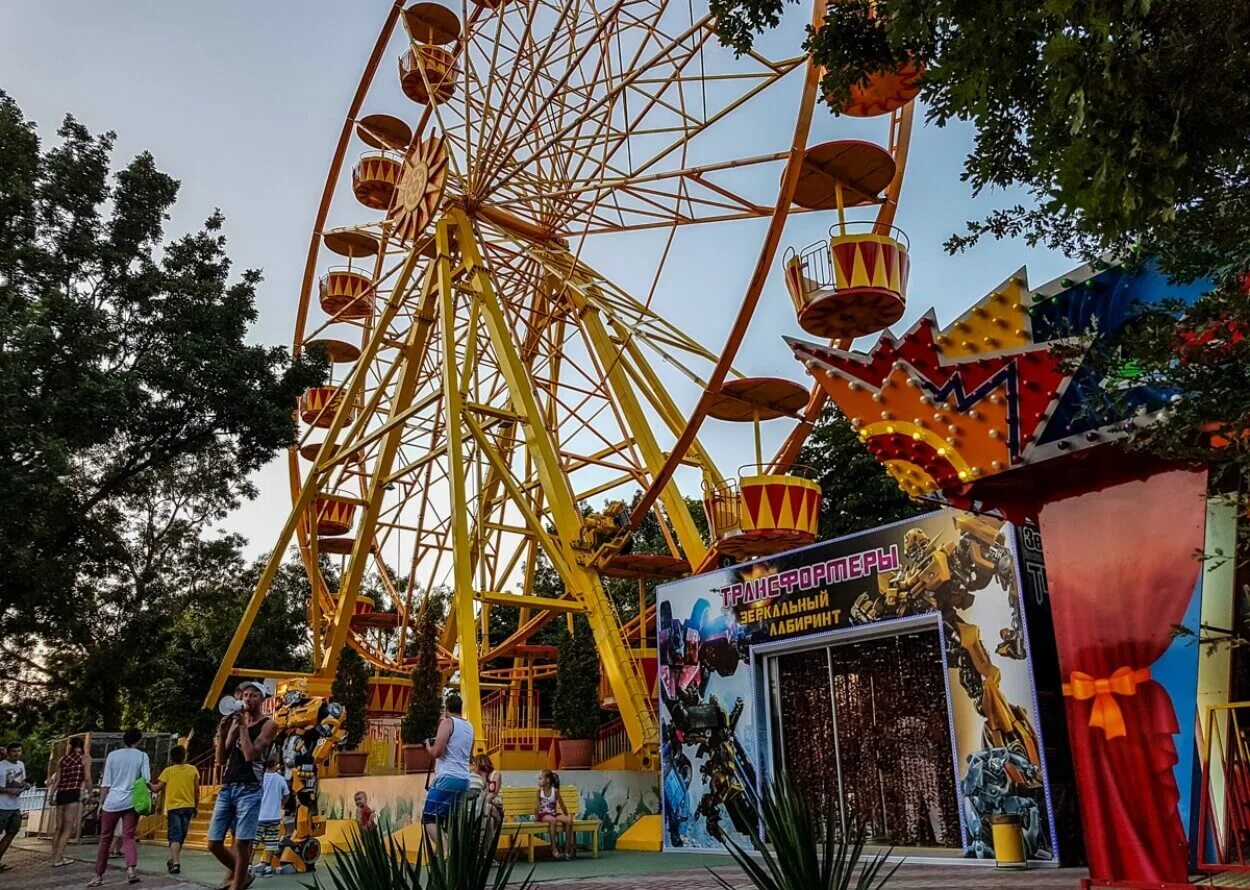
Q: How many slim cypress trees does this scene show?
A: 3